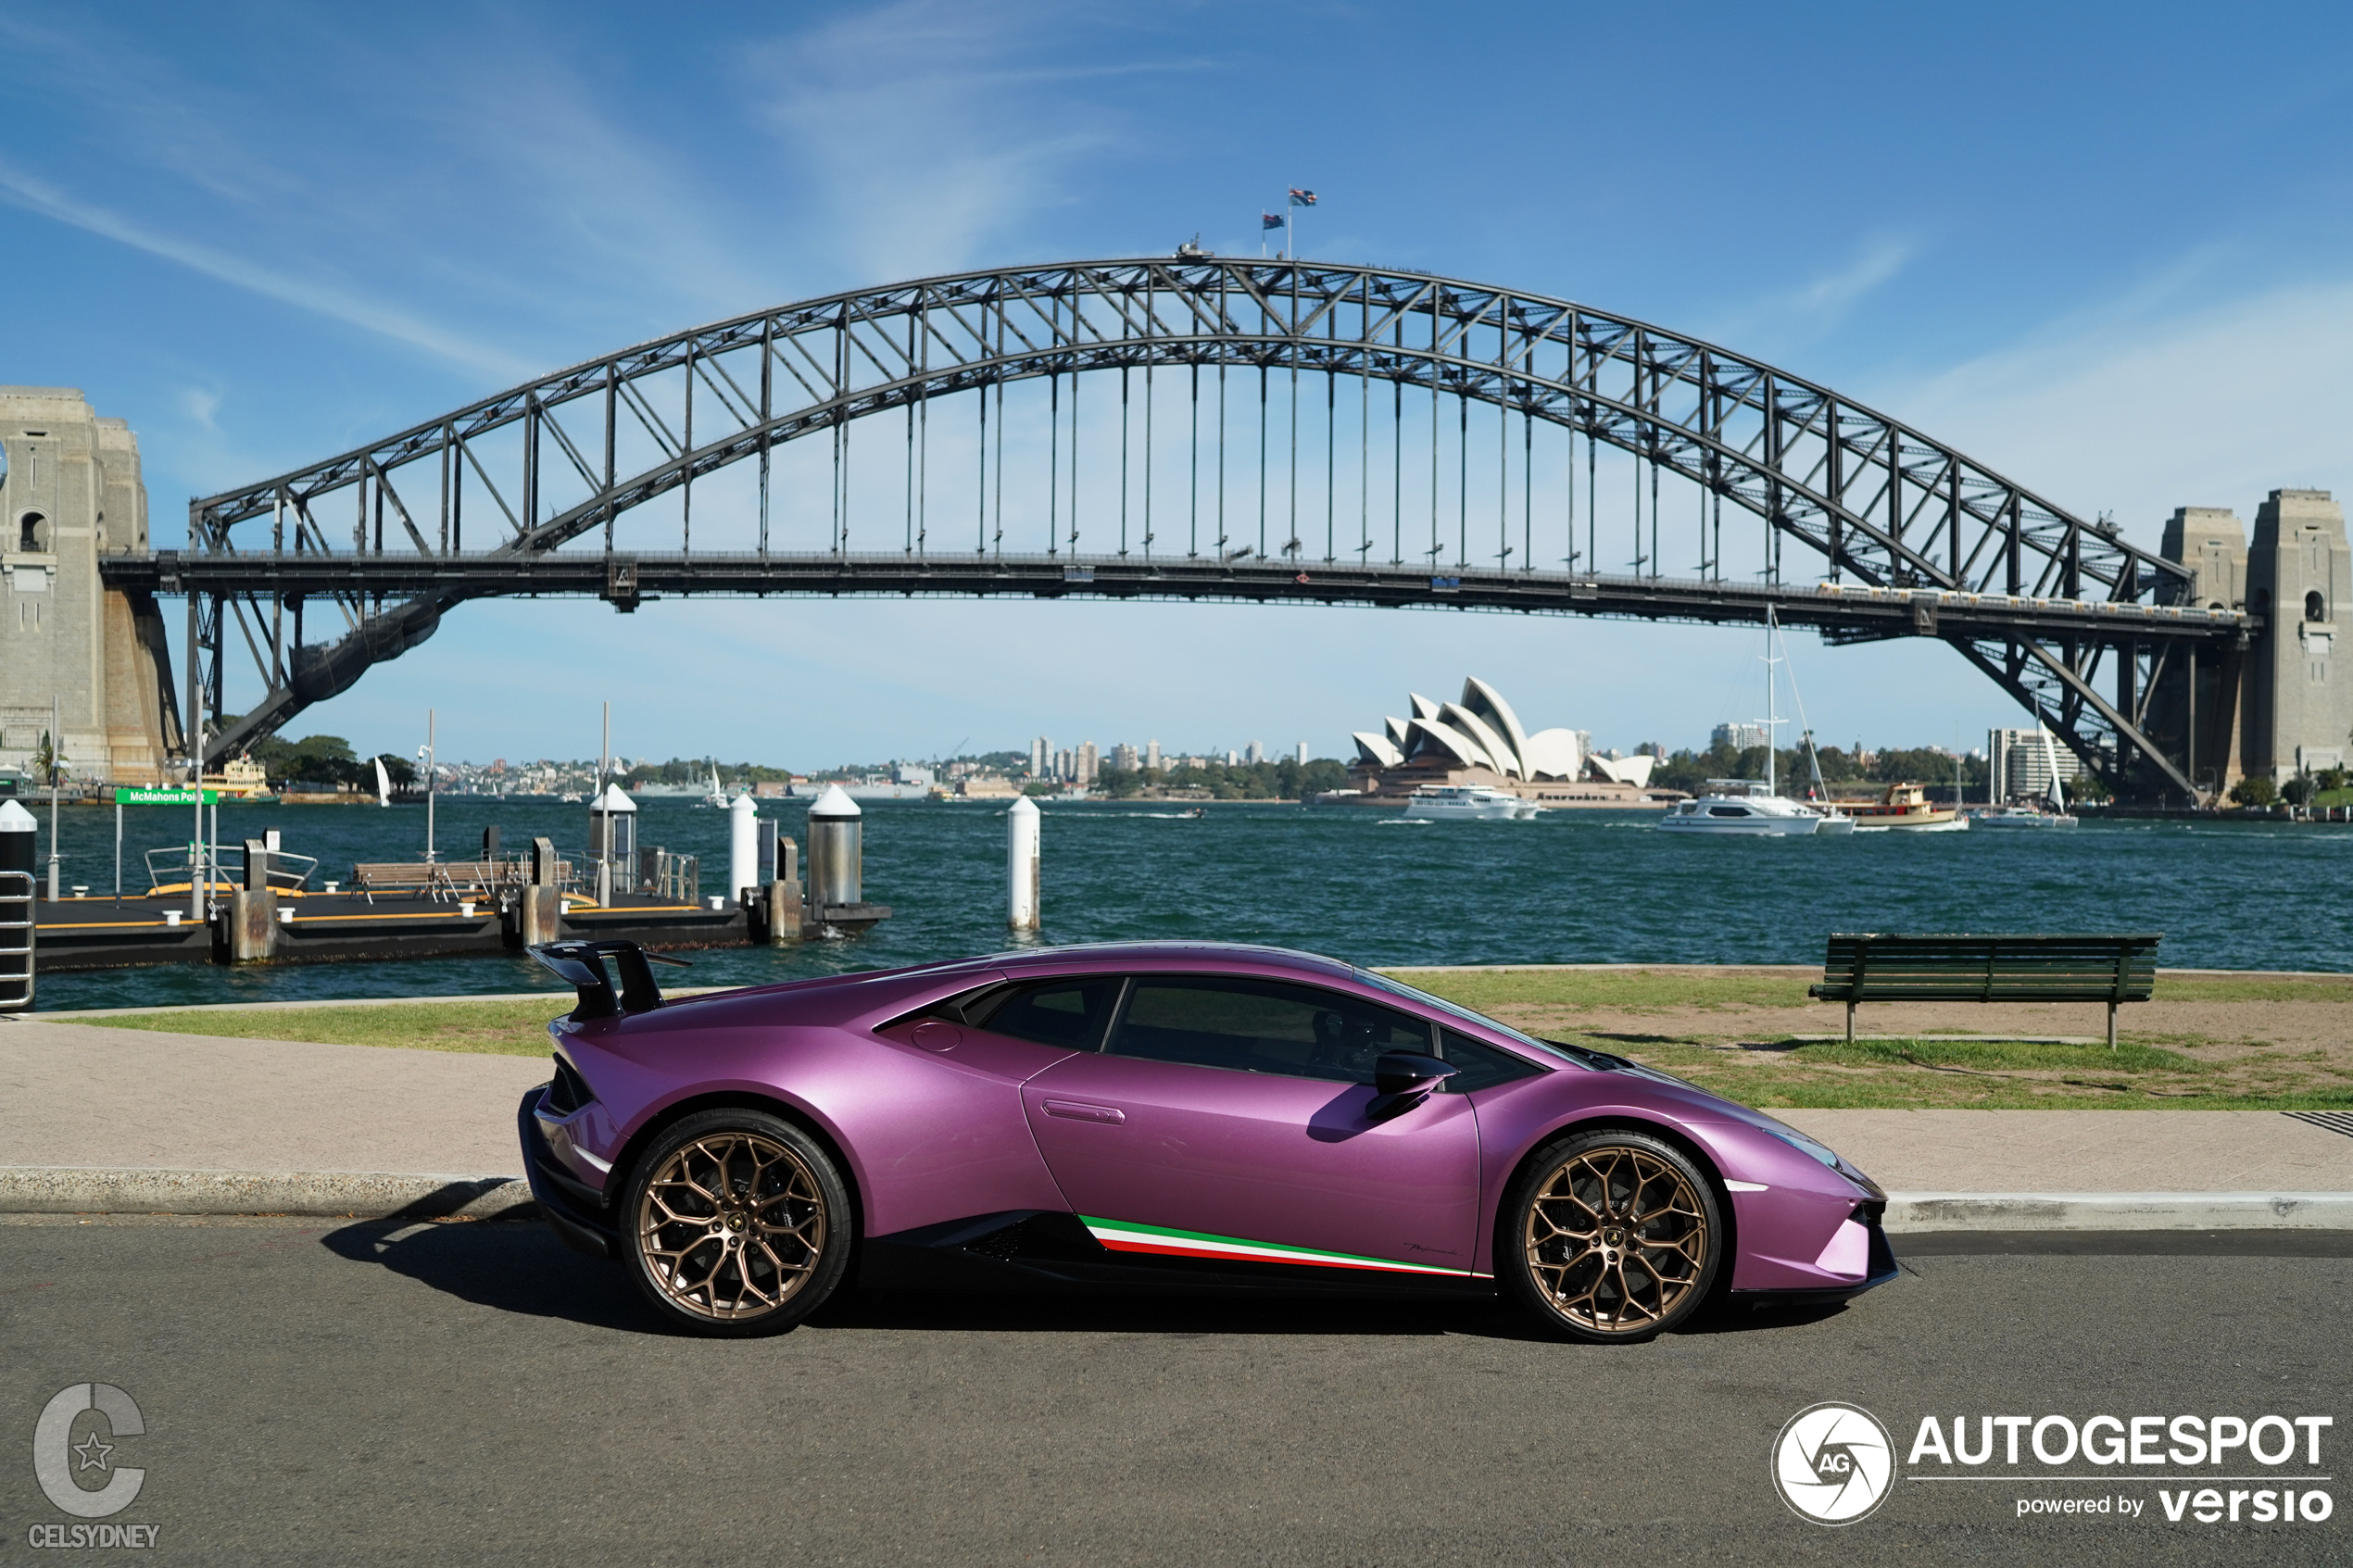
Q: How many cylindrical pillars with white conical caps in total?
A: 5